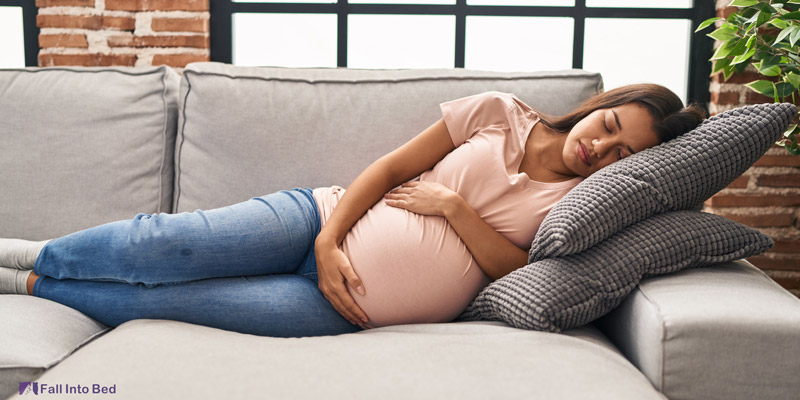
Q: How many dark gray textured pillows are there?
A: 2